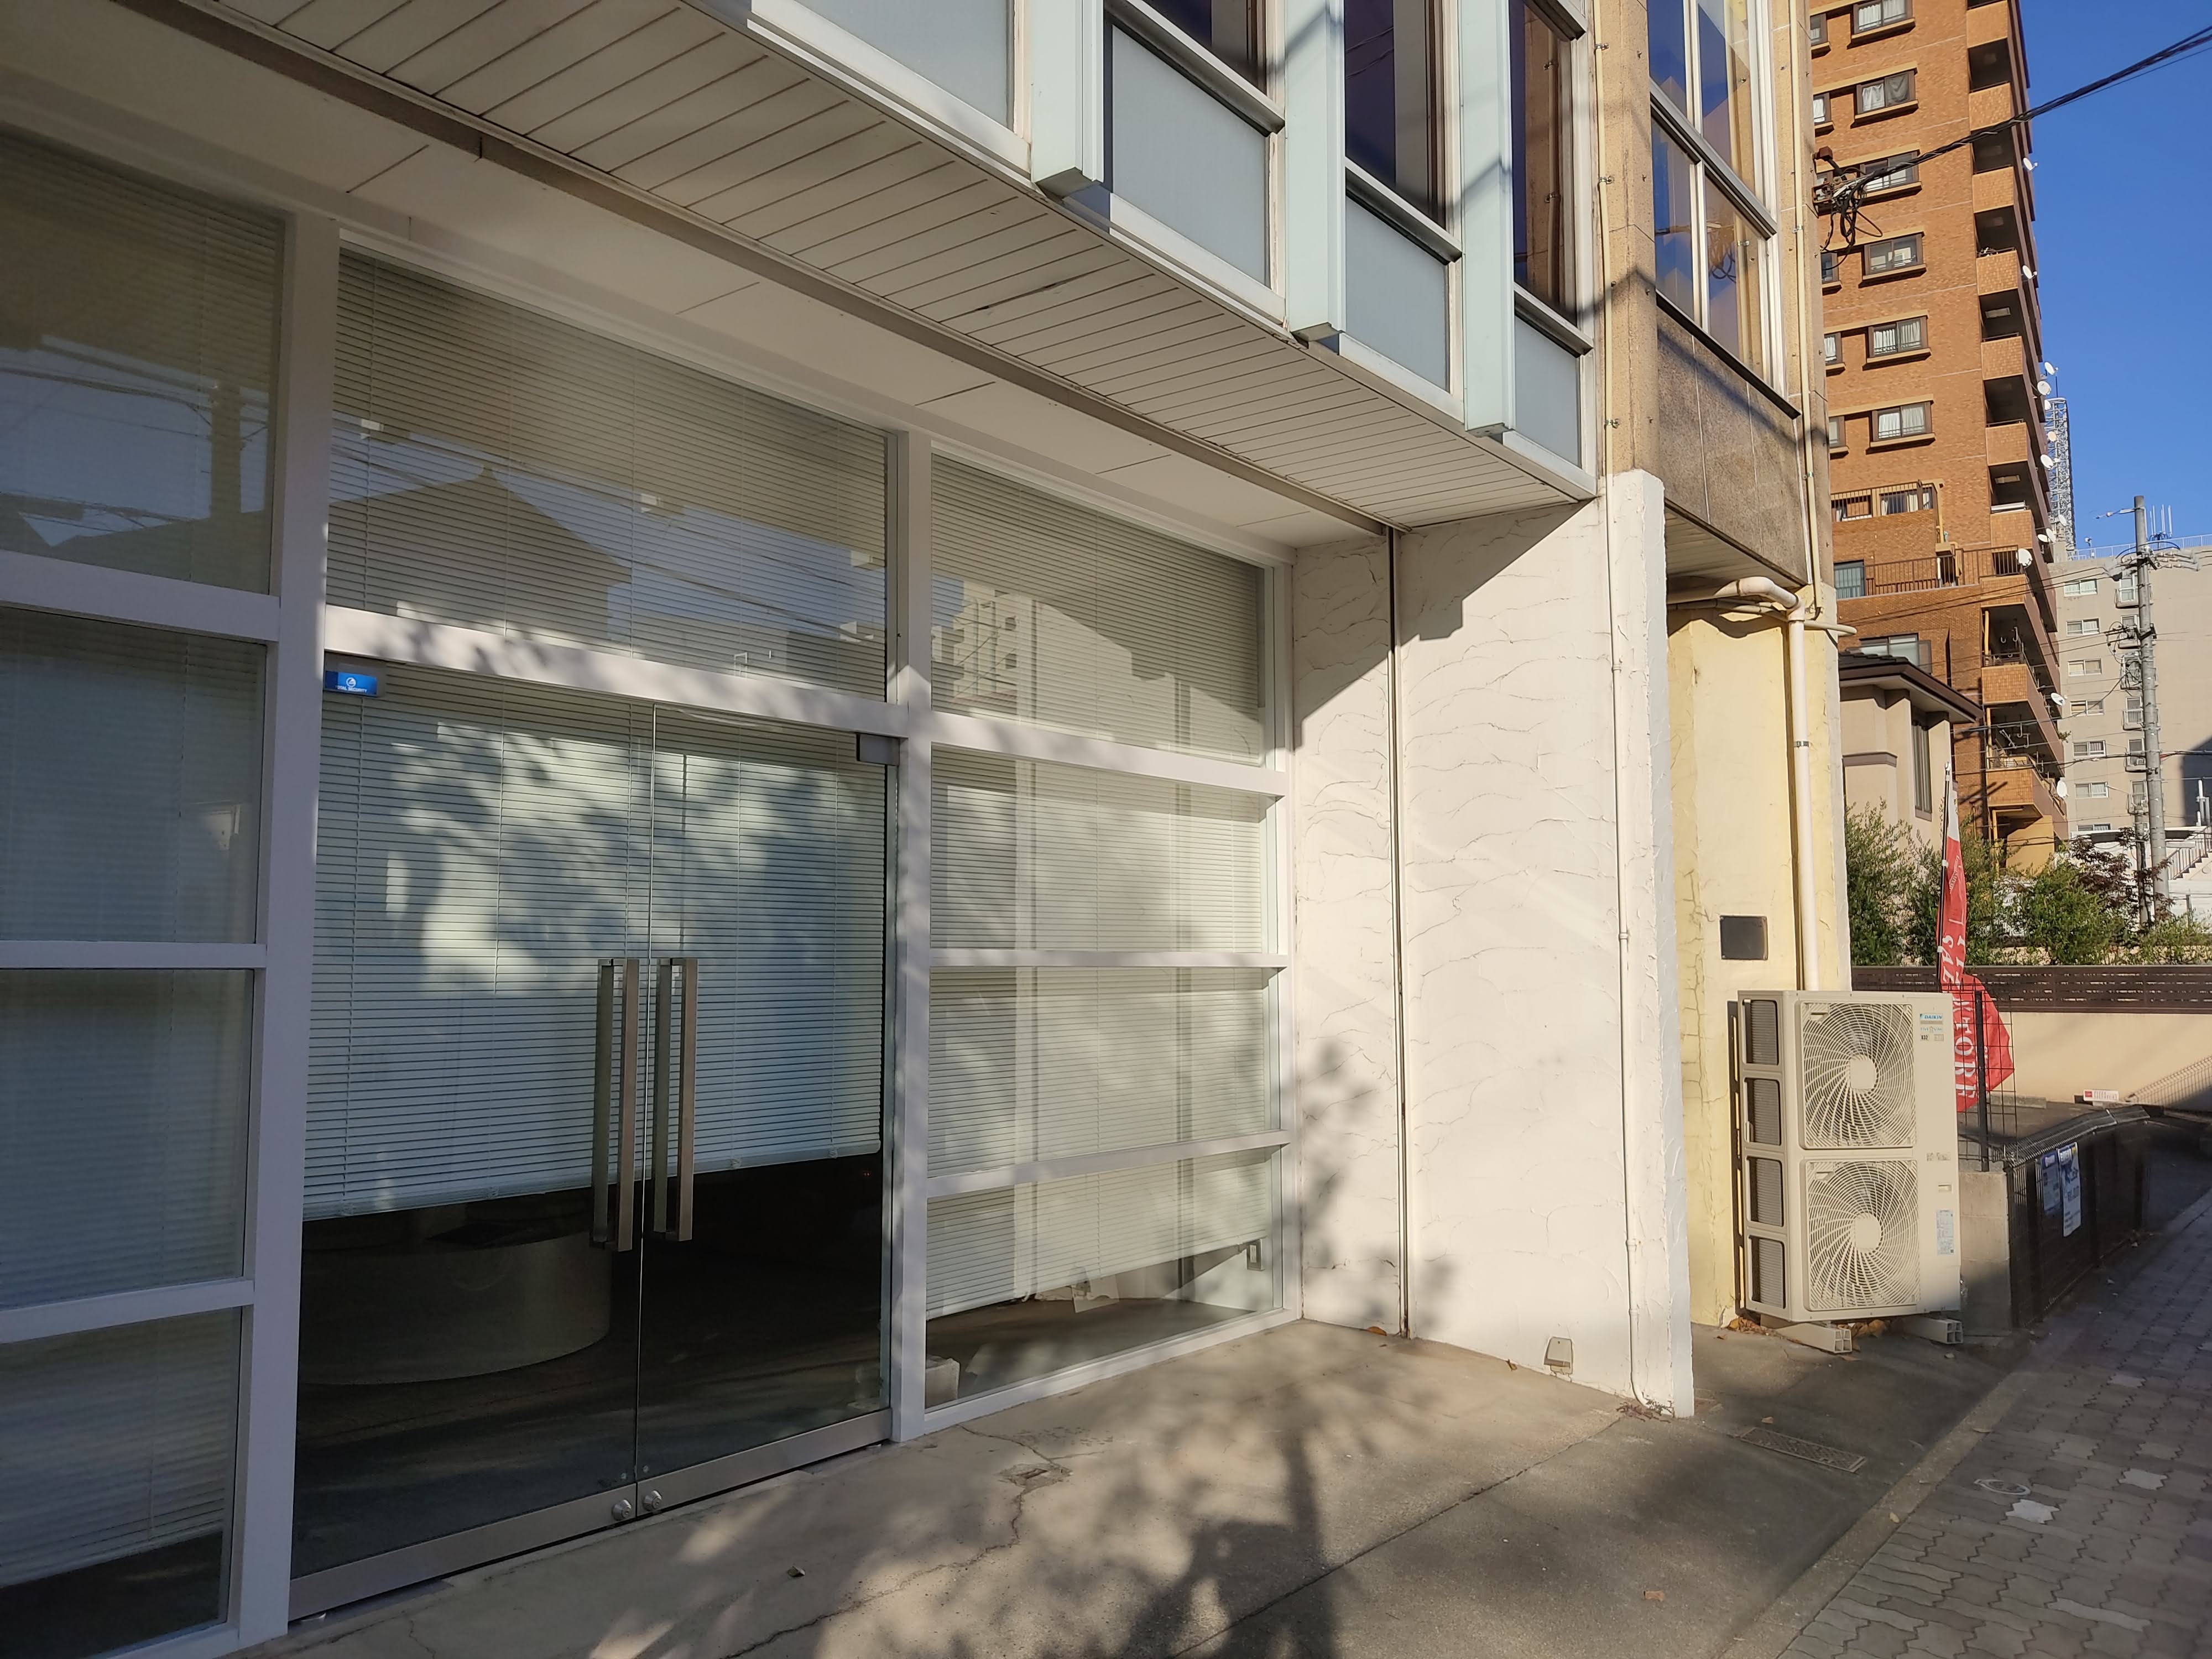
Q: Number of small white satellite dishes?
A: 13